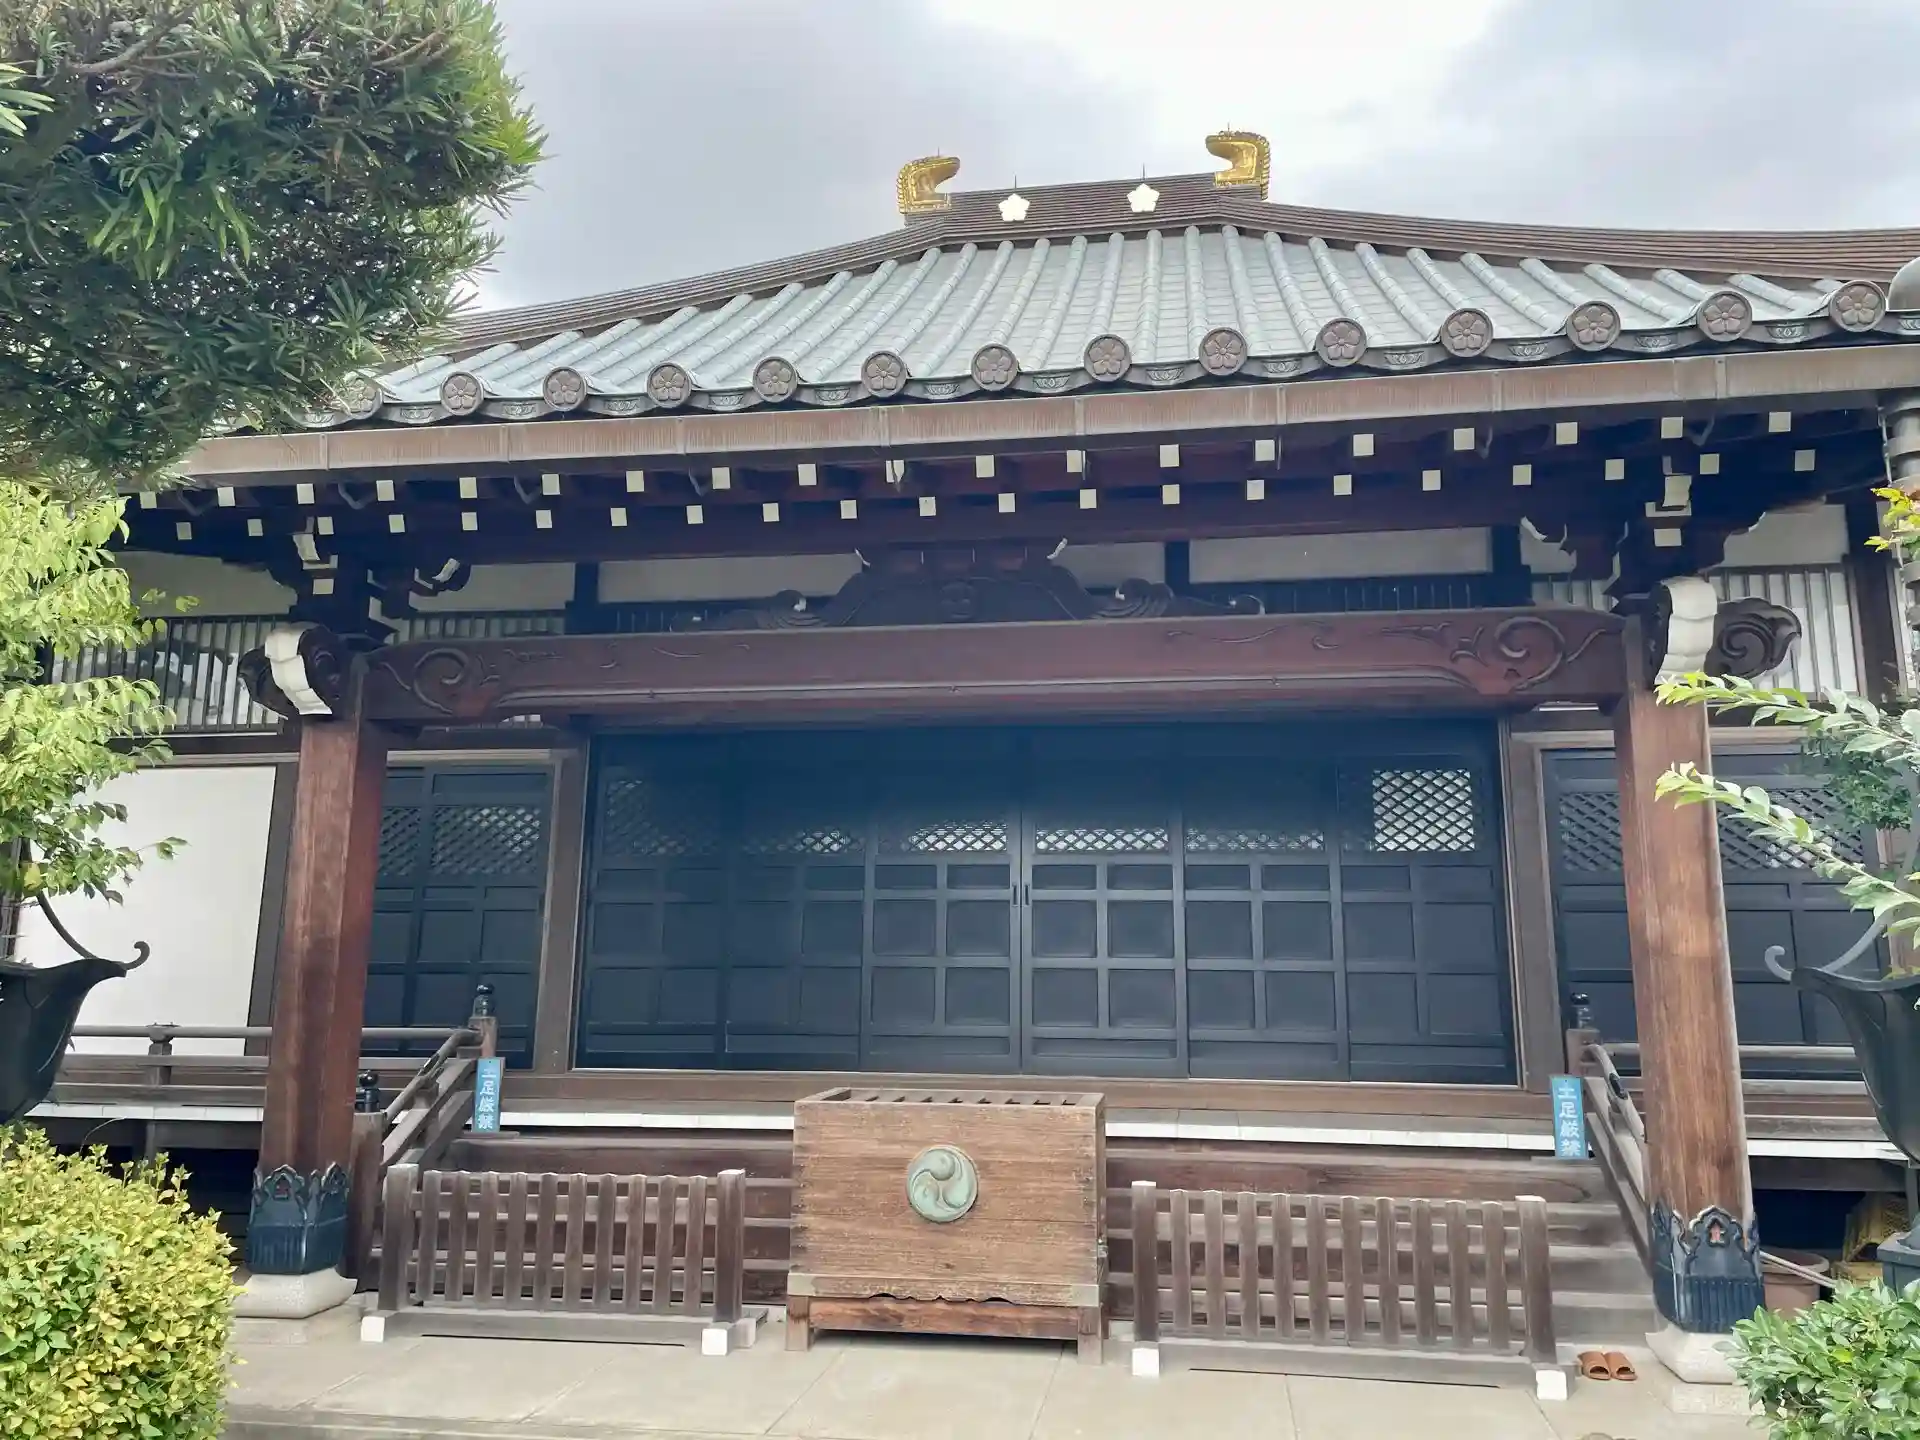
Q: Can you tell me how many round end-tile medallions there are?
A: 14